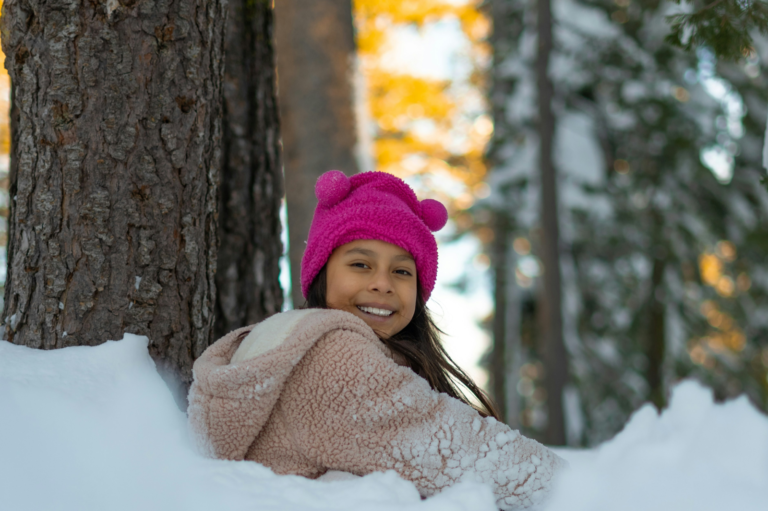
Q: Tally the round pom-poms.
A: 2